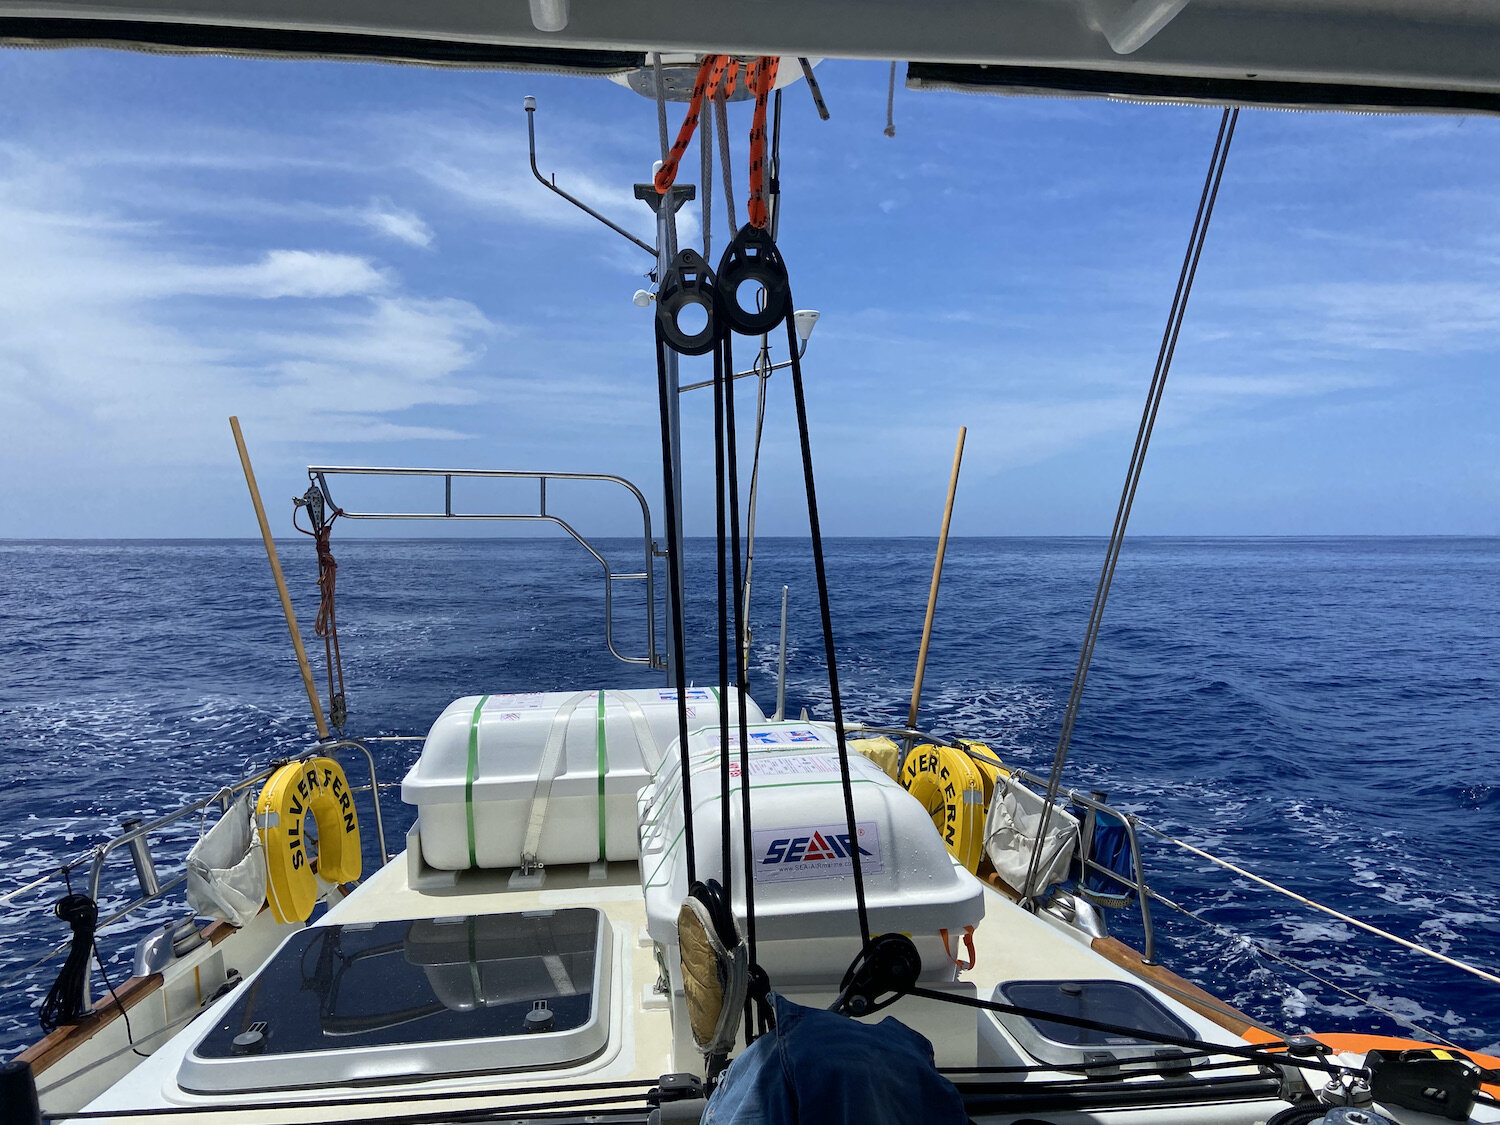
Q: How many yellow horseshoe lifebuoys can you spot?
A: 2